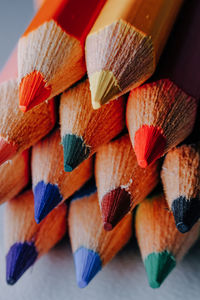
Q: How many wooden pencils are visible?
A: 12